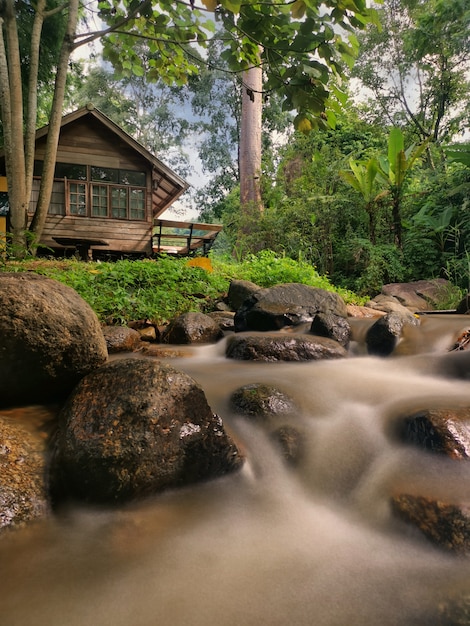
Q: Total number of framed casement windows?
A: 4